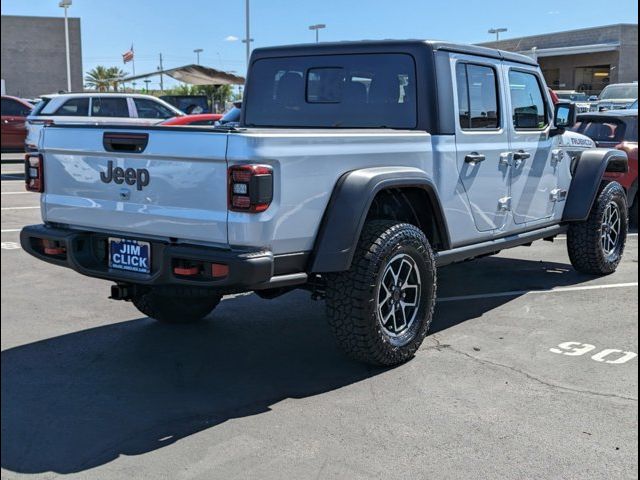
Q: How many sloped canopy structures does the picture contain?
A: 1